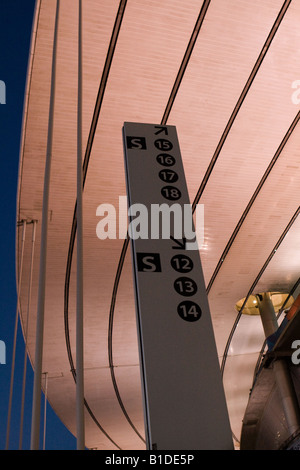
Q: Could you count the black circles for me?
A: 7